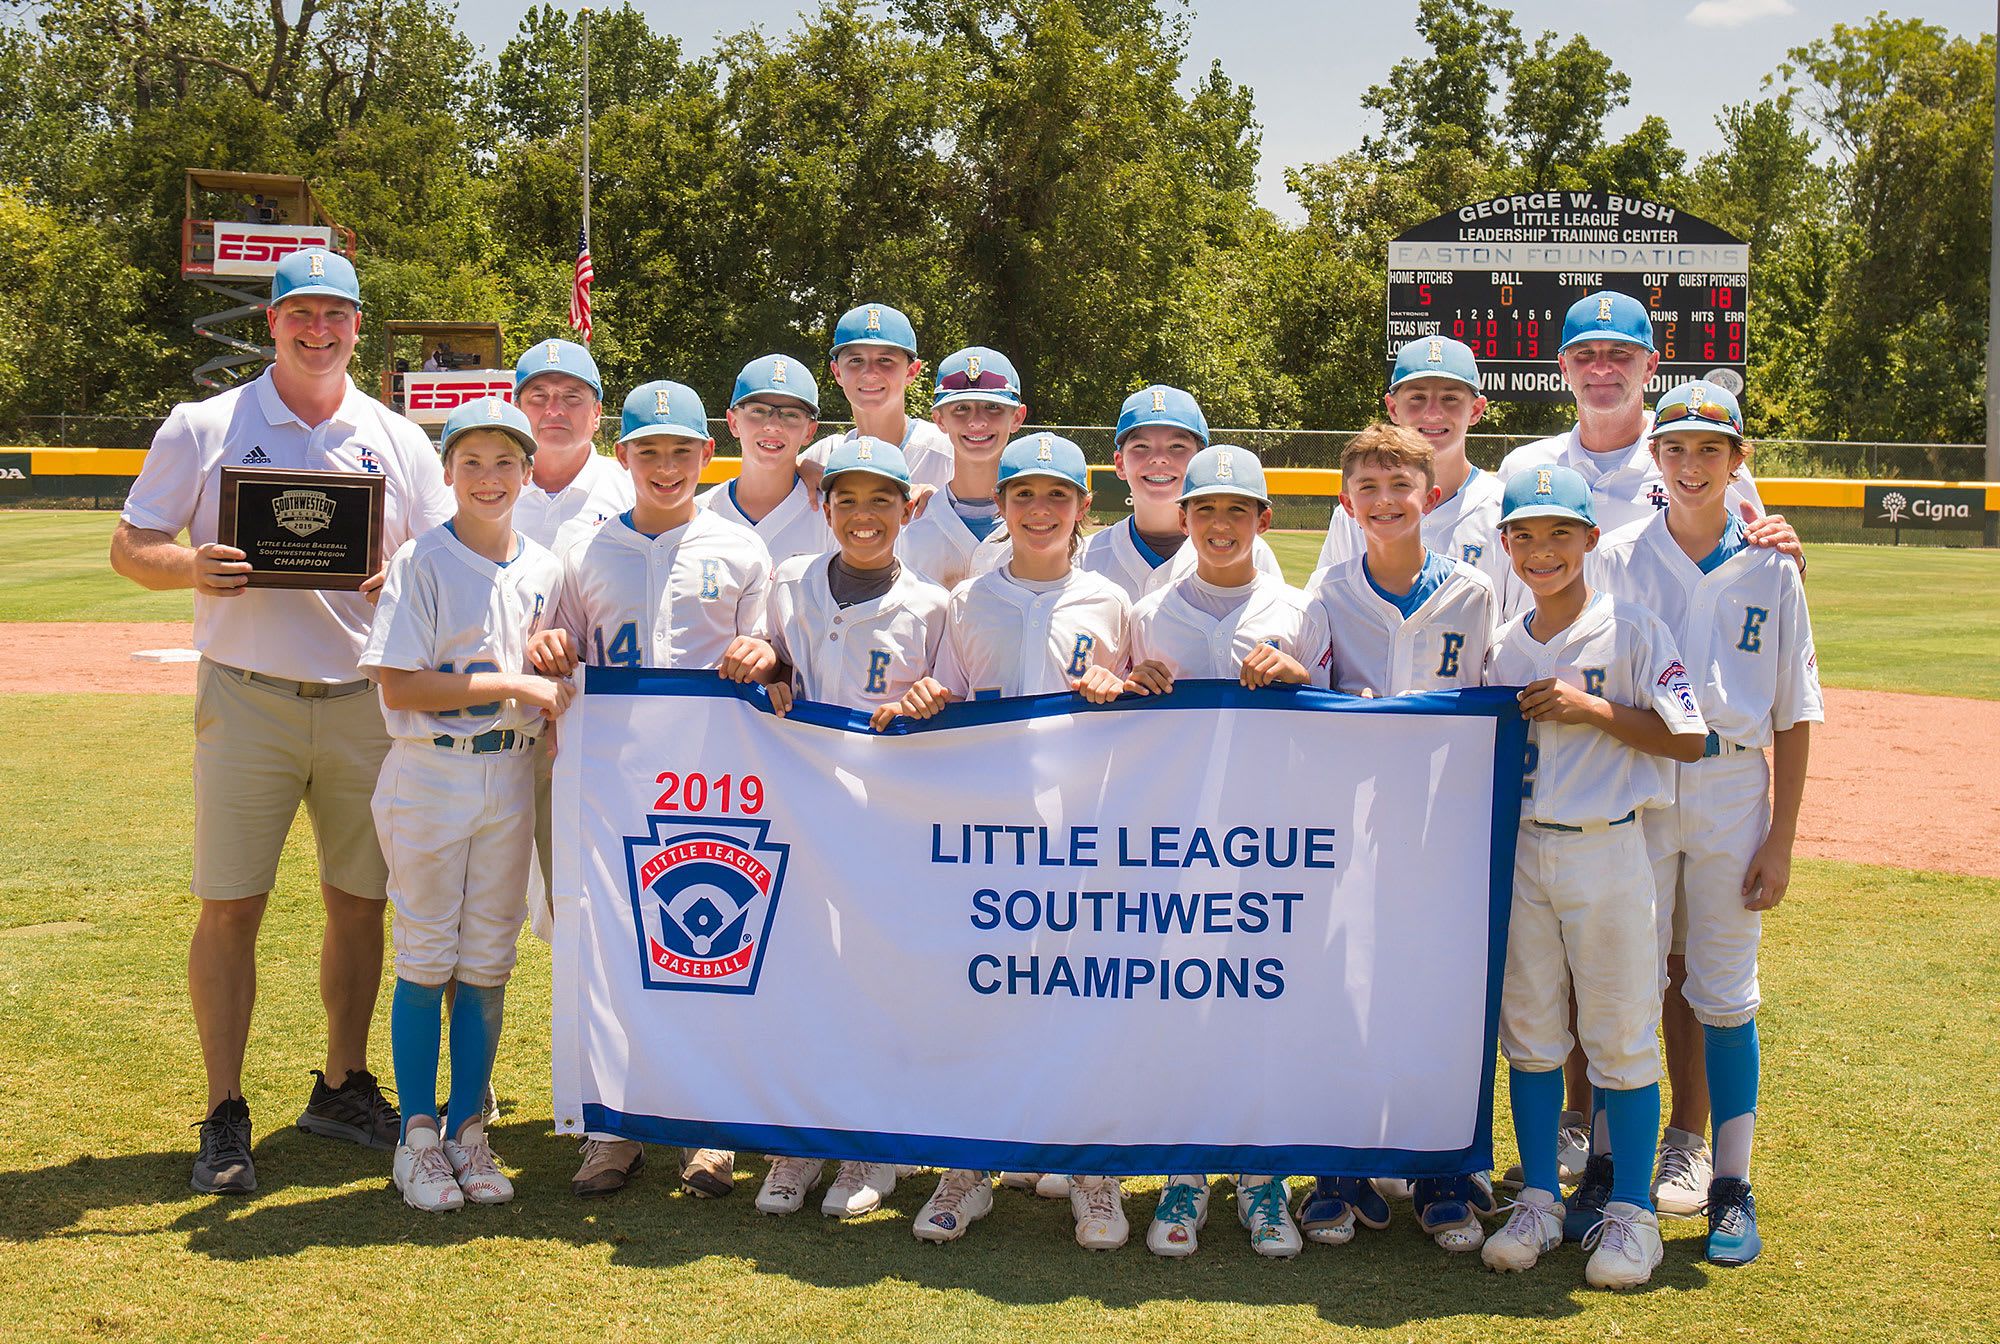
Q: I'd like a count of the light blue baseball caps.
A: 15